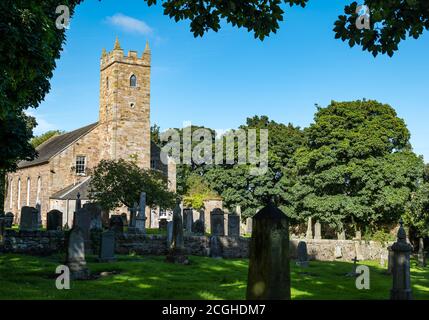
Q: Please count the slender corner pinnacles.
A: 3